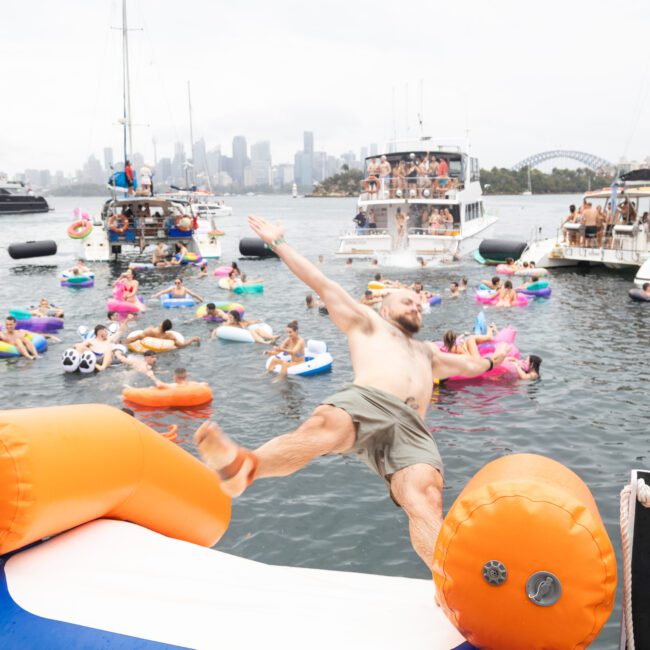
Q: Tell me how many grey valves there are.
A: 2